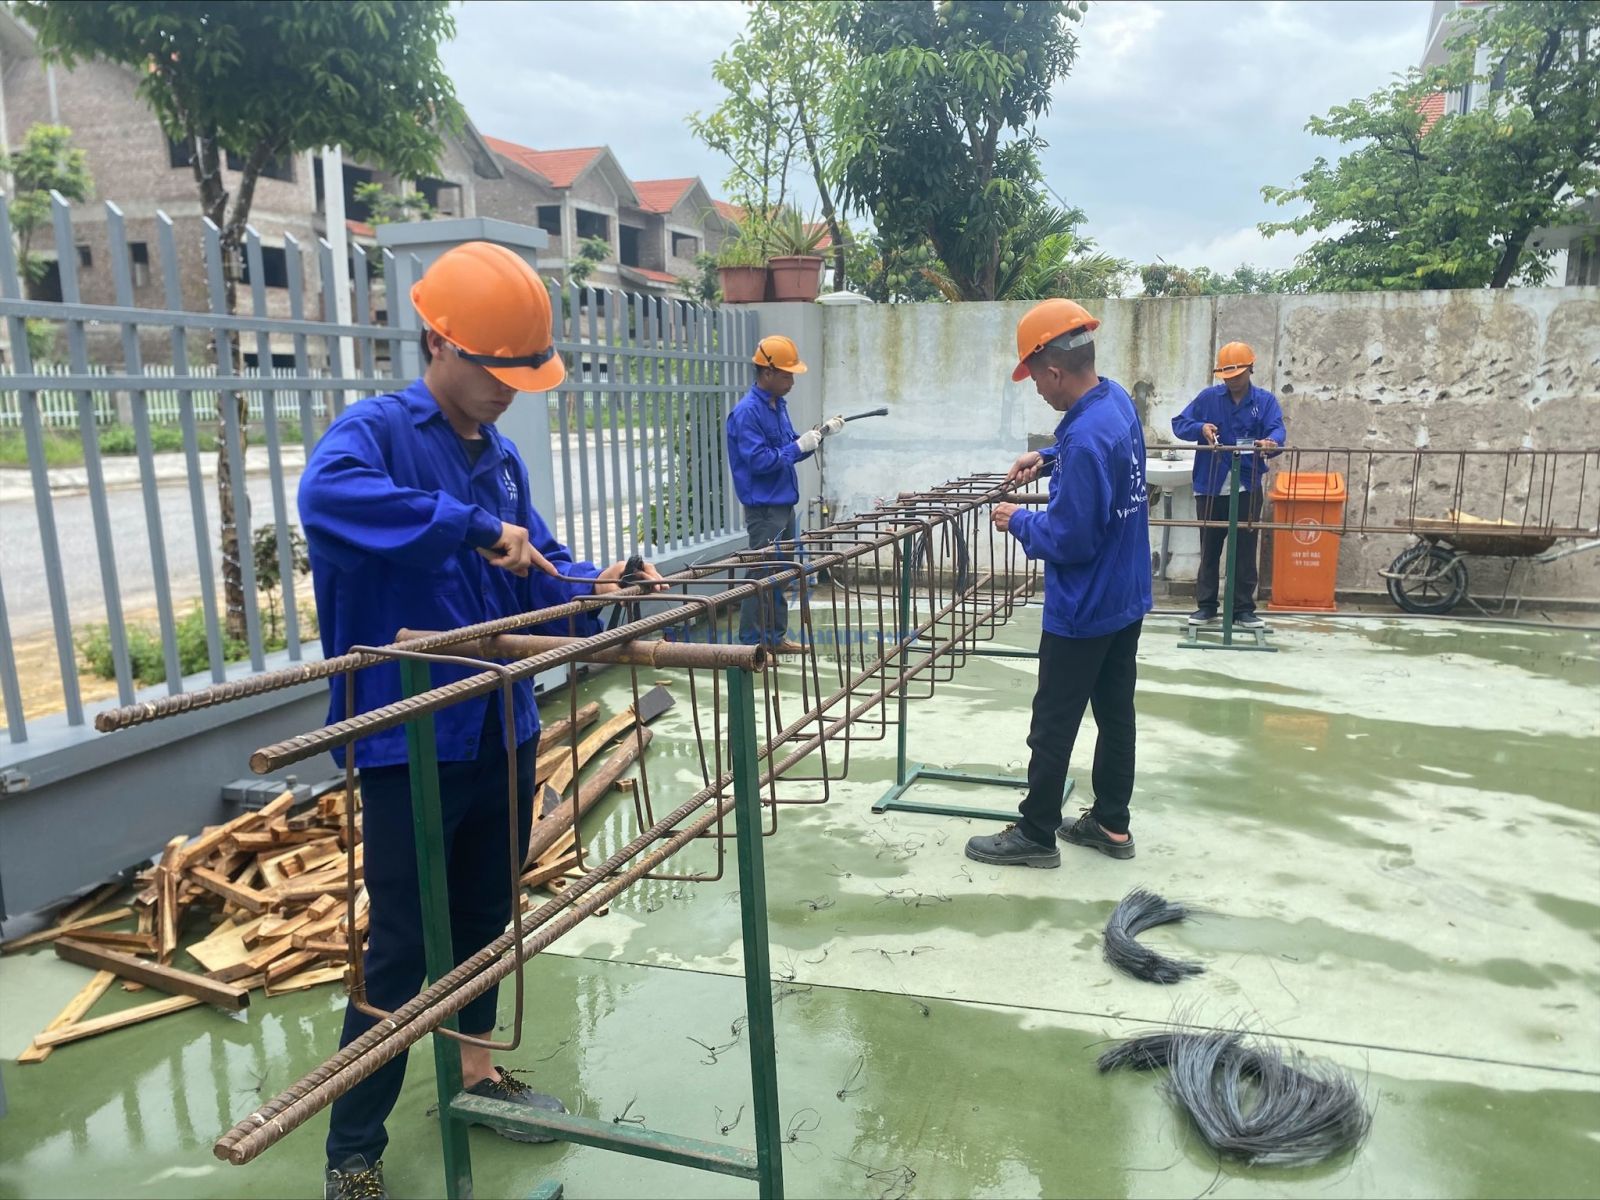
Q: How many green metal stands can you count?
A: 3